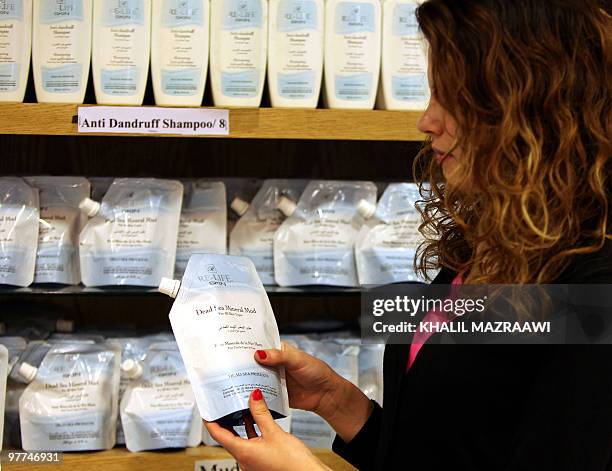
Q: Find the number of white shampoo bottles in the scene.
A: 8